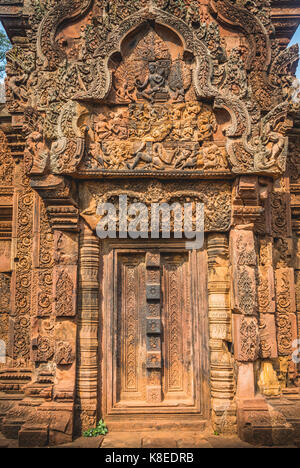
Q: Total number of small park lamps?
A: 0